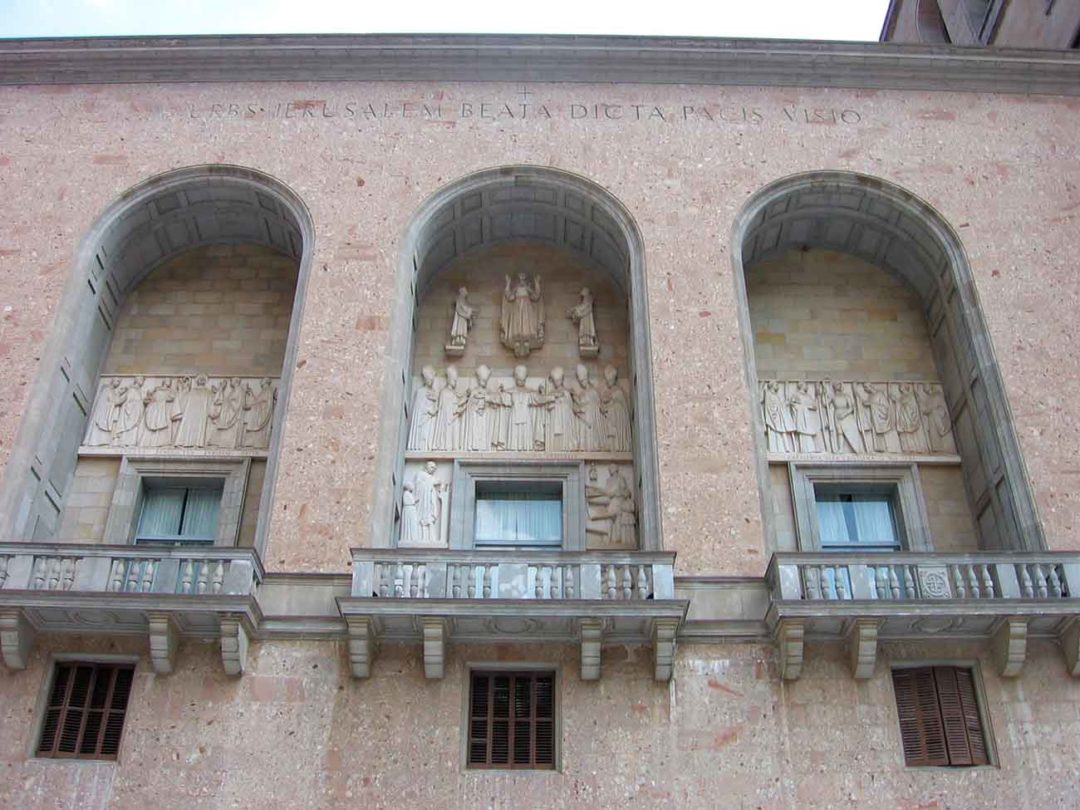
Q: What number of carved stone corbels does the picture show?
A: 11